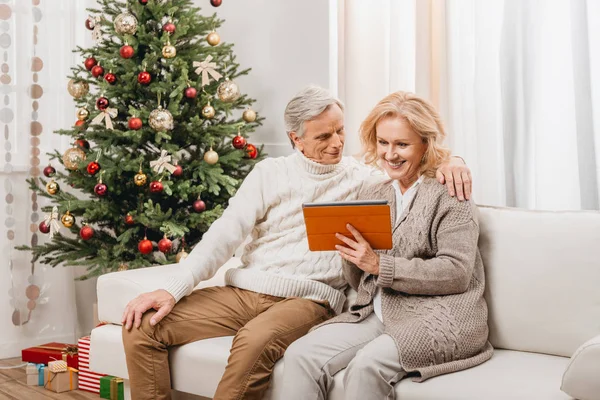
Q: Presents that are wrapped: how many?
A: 6